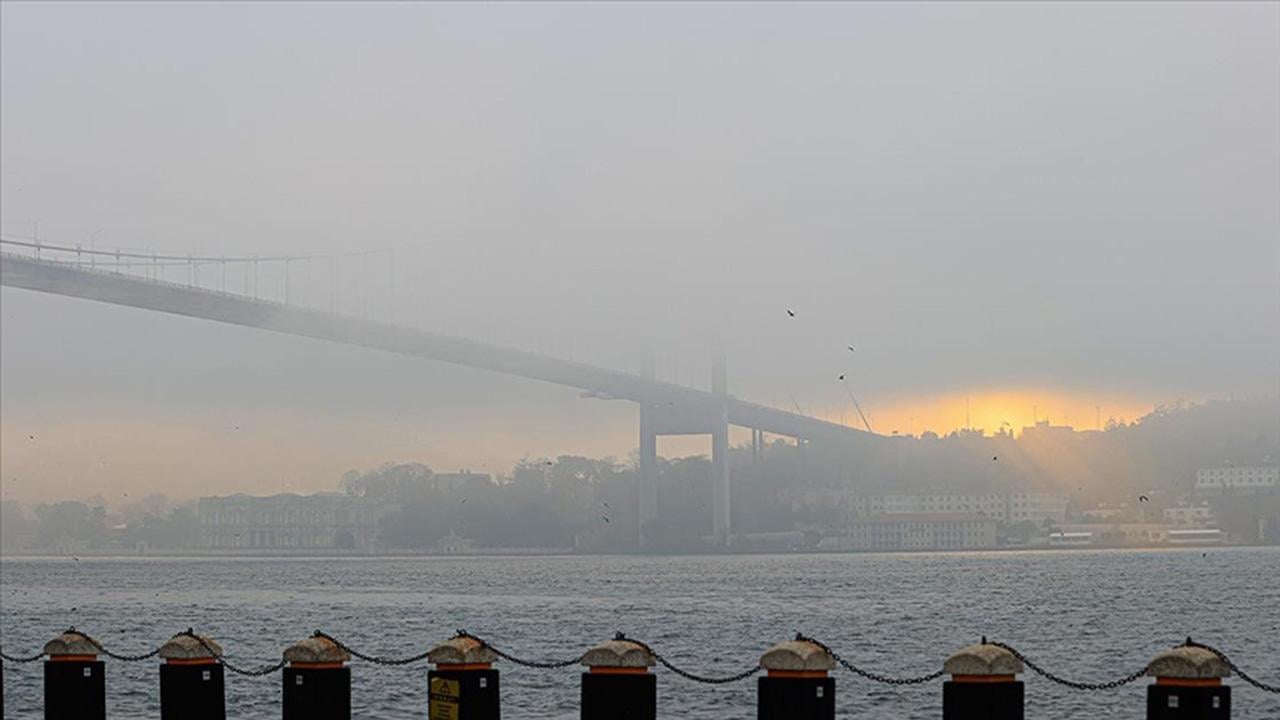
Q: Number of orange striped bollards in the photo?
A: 8